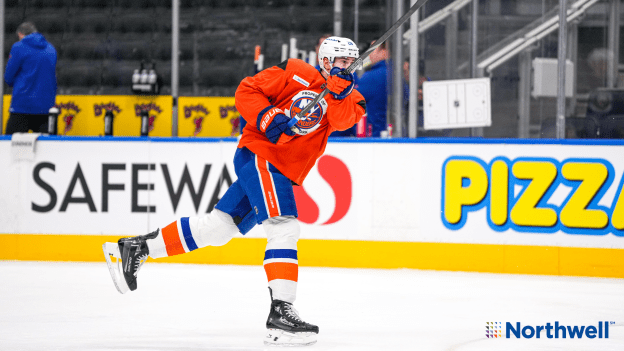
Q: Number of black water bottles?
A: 3